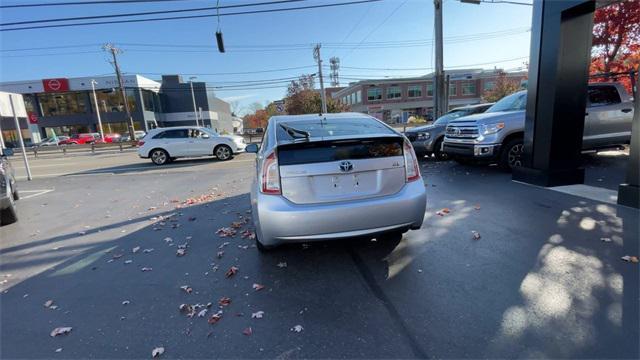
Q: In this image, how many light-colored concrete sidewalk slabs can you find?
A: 1